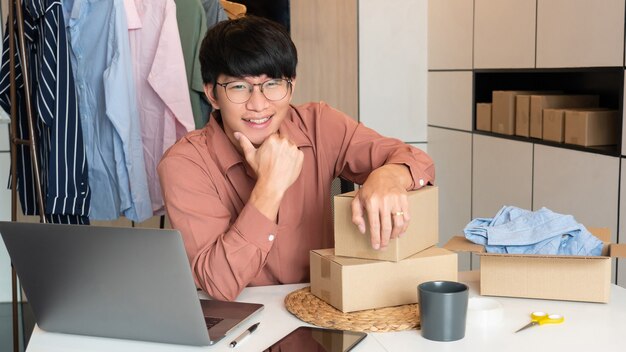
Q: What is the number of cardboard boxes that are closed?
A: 8